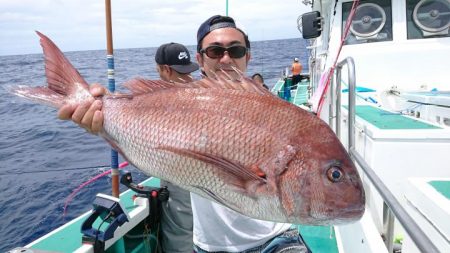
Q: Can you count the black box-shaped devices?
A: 1